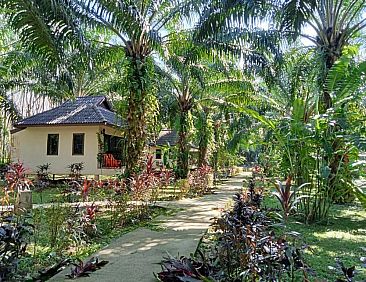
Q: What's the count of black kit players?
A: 0